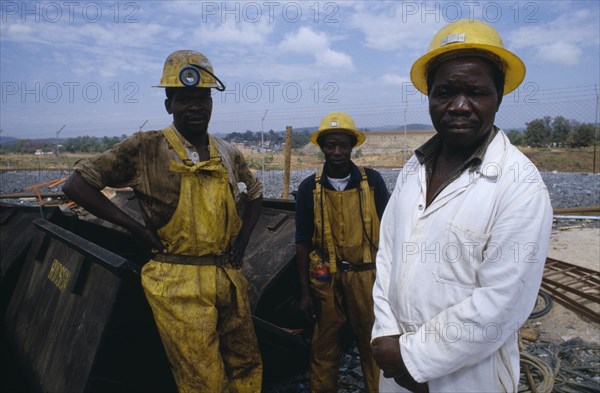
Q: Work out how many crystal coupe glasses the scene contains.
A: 0